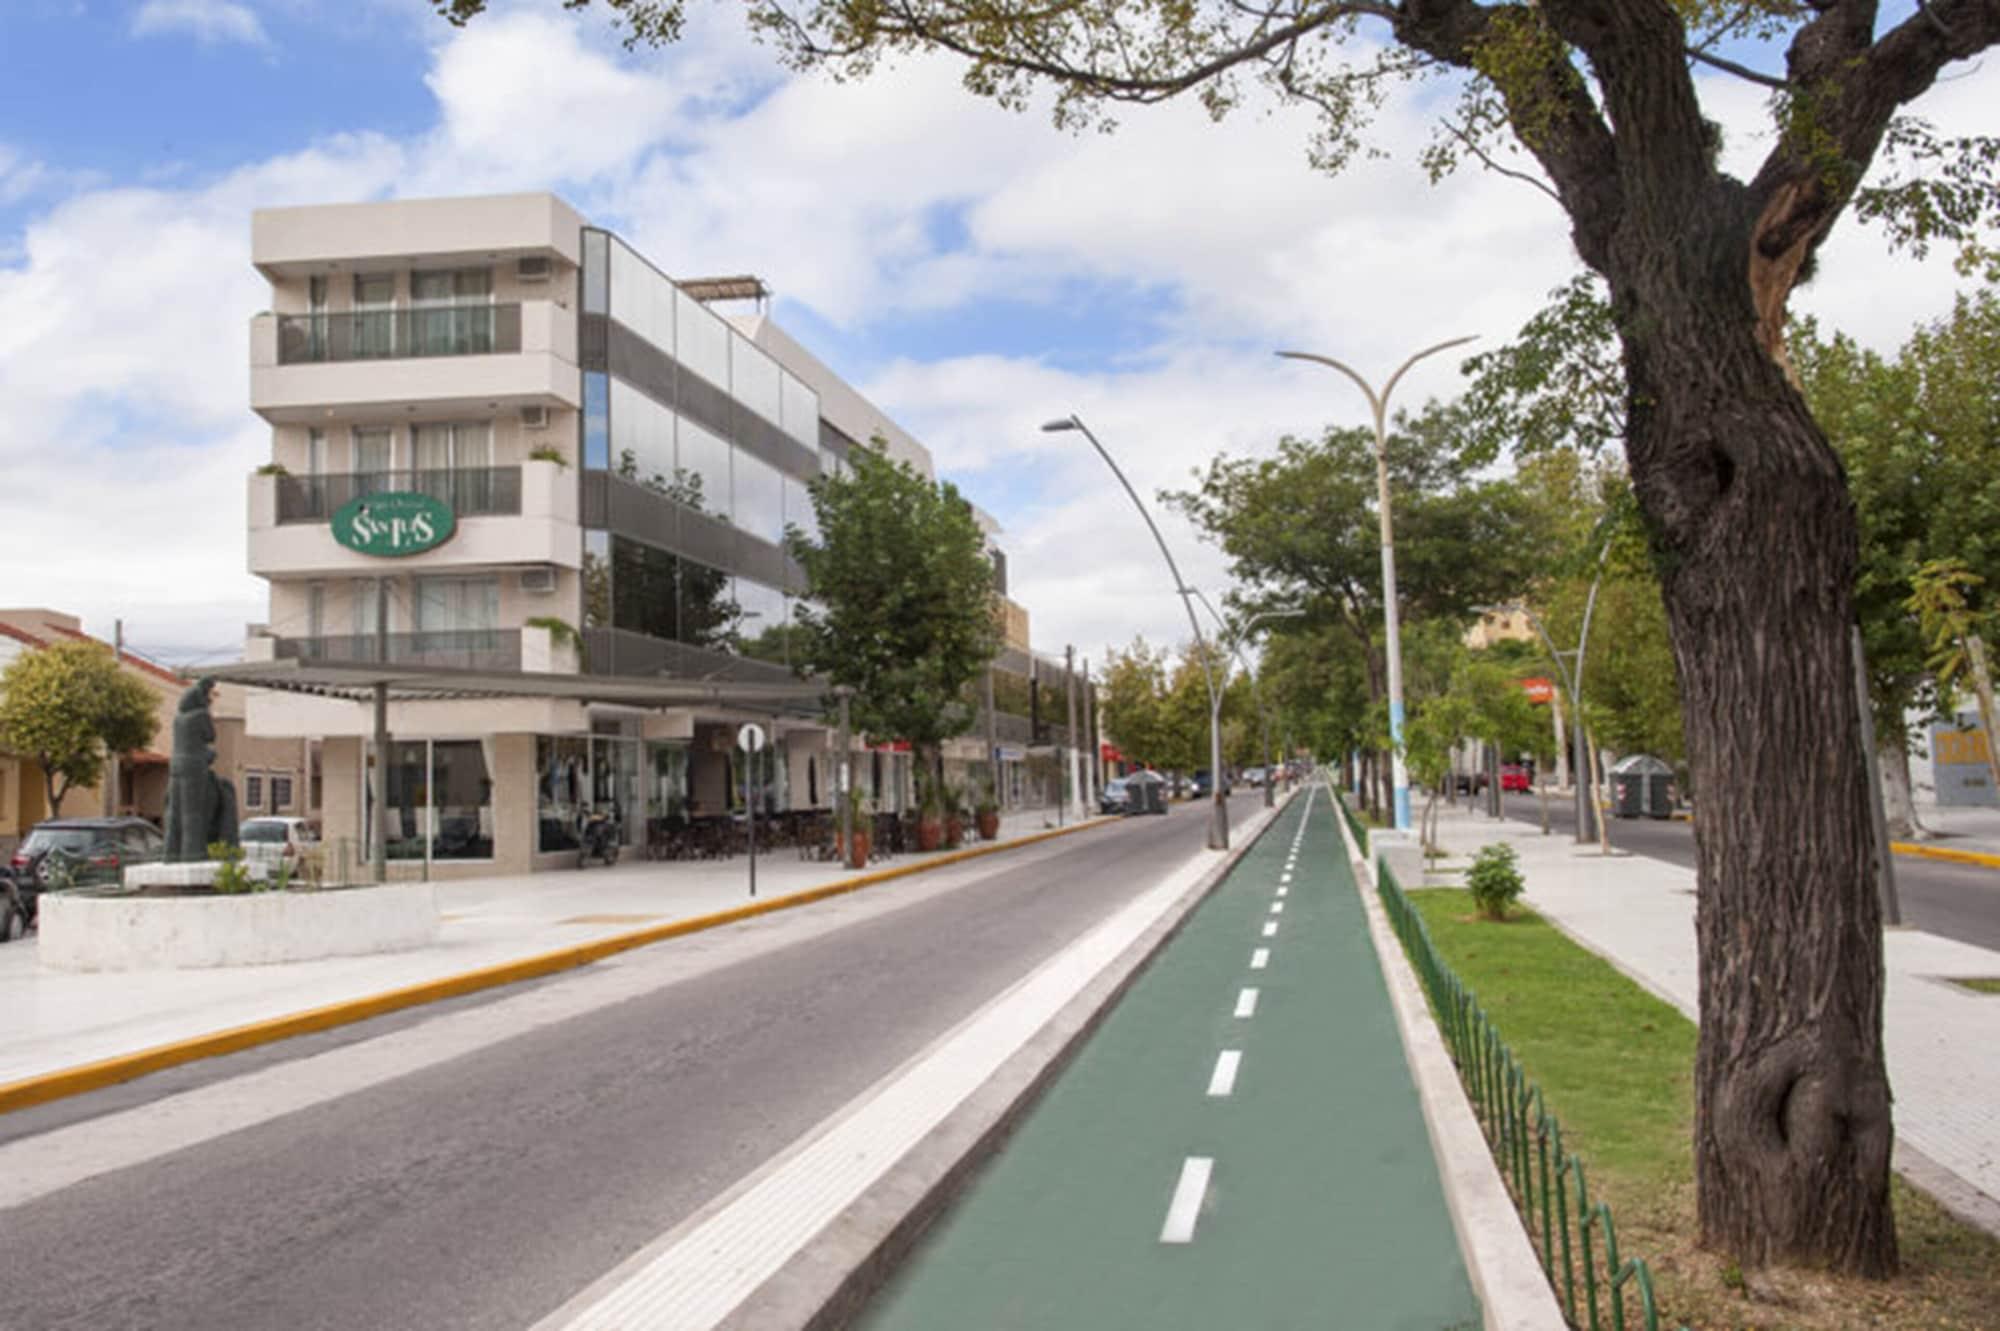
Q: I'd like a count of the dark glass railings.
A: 3